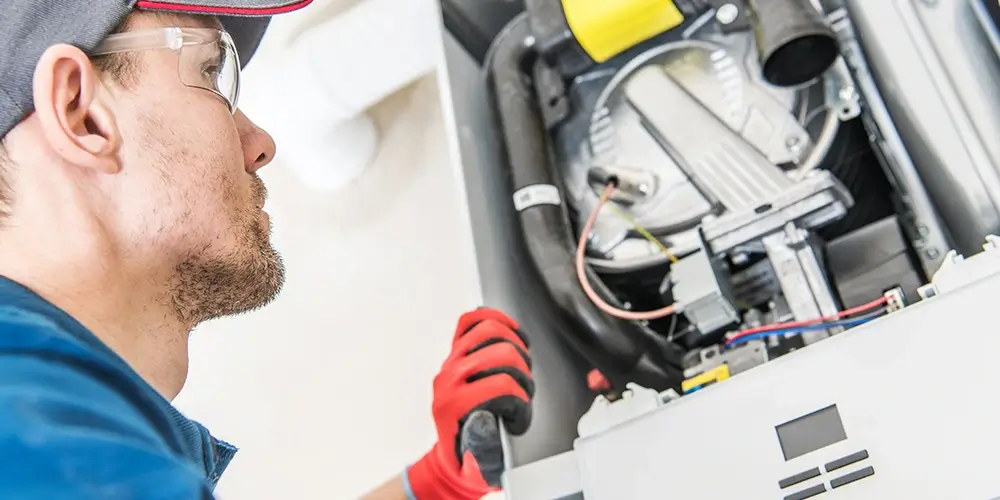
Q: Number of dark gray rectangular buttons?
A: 4